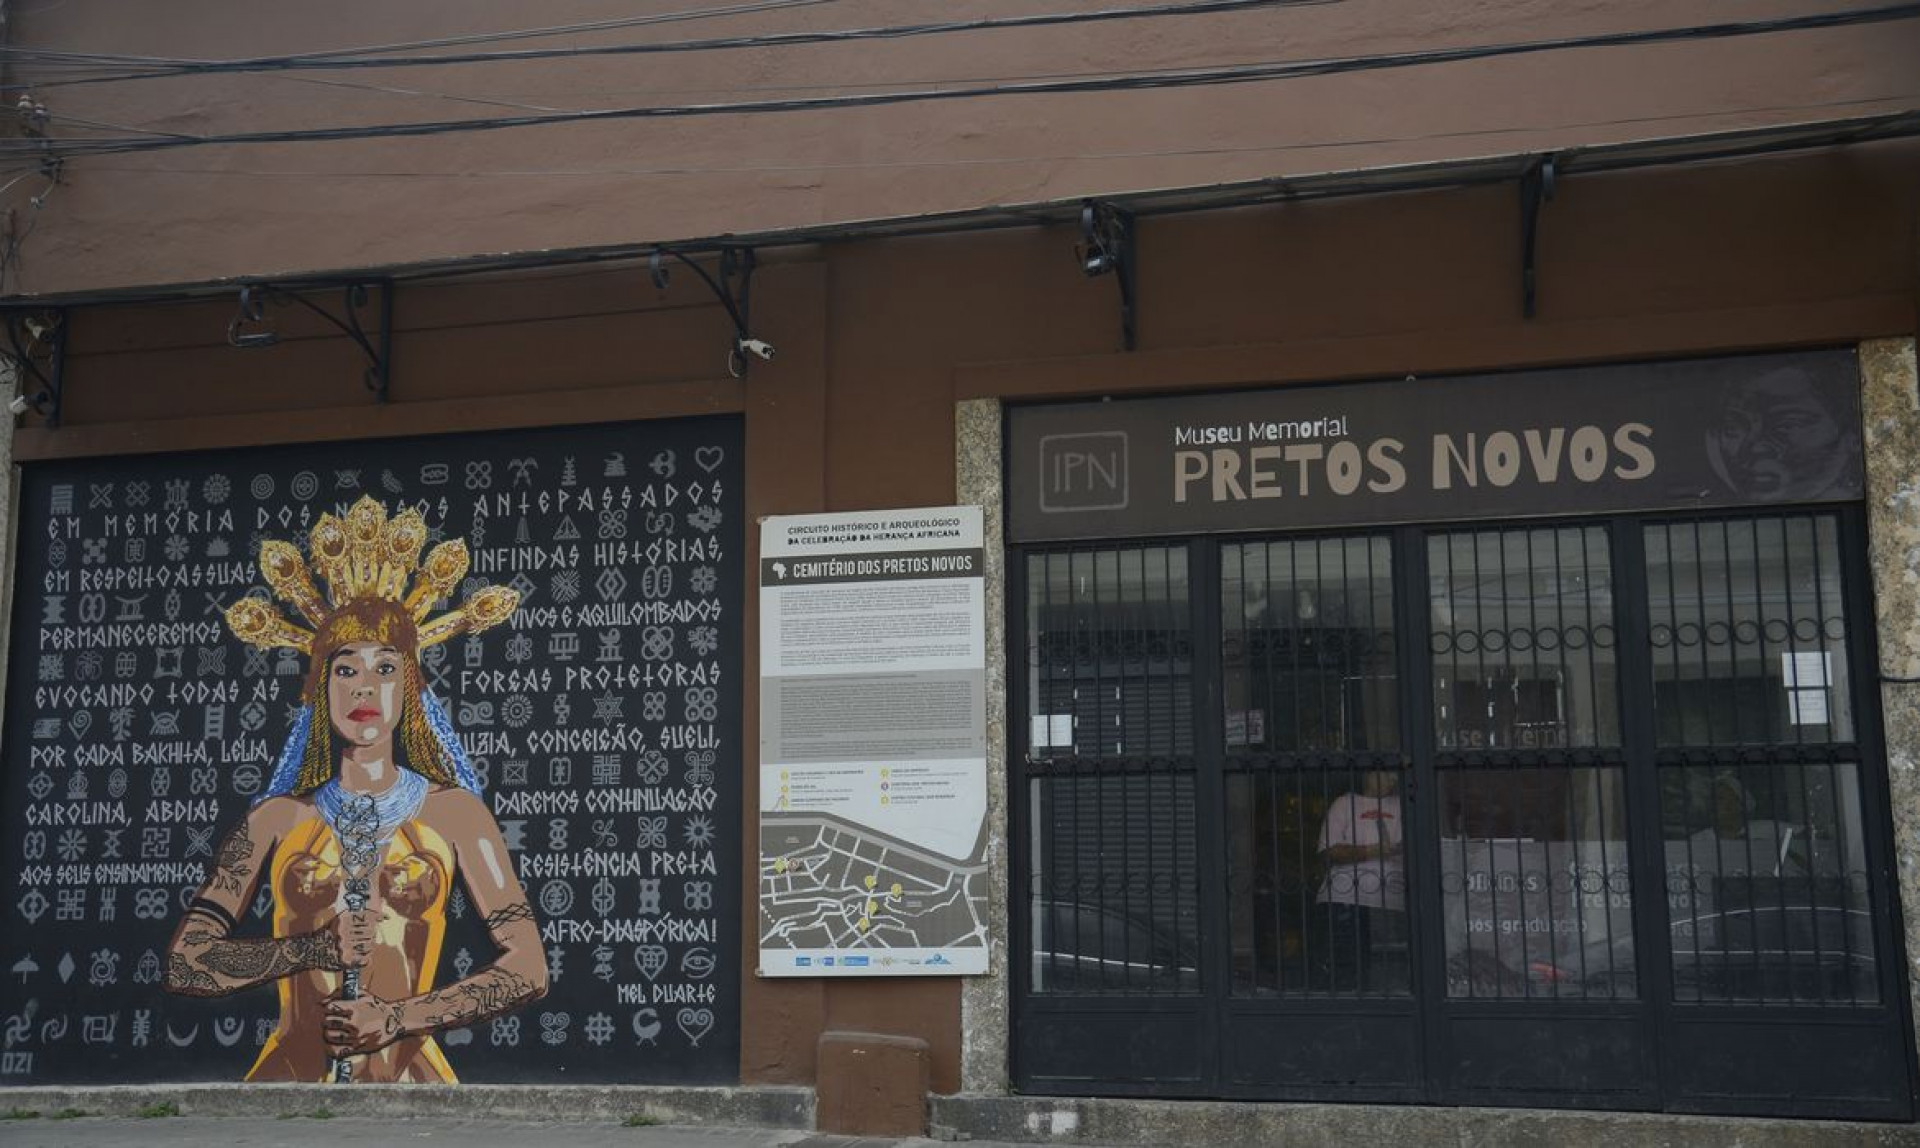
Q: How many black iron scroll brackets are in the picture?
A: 5